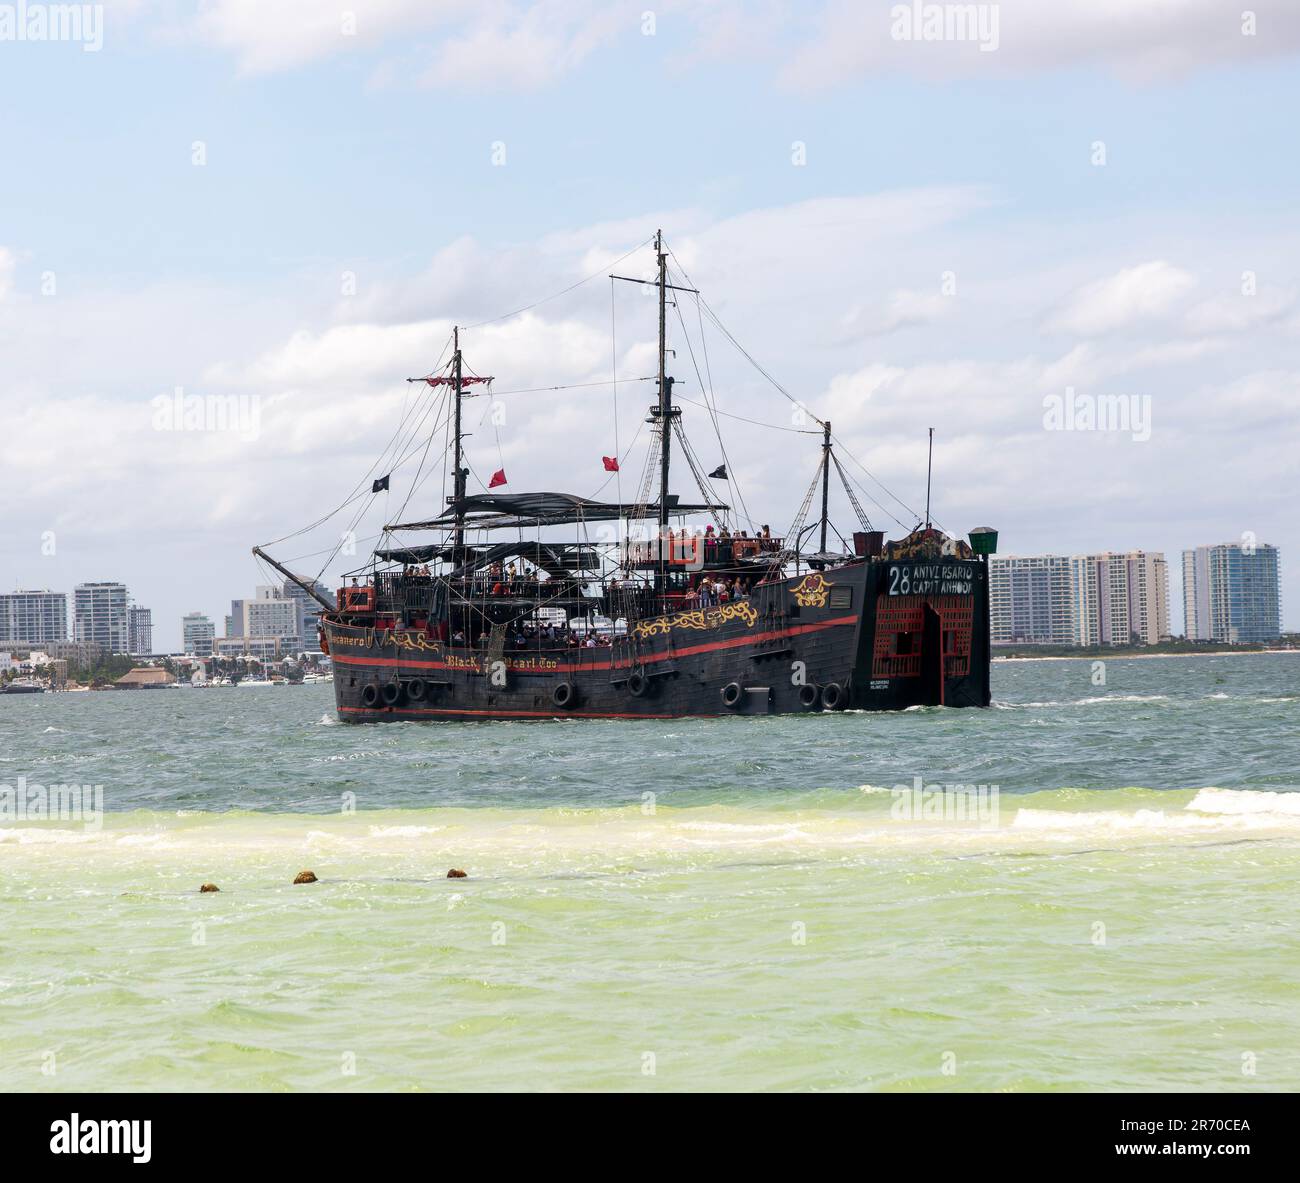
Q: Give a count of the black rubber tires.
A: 8